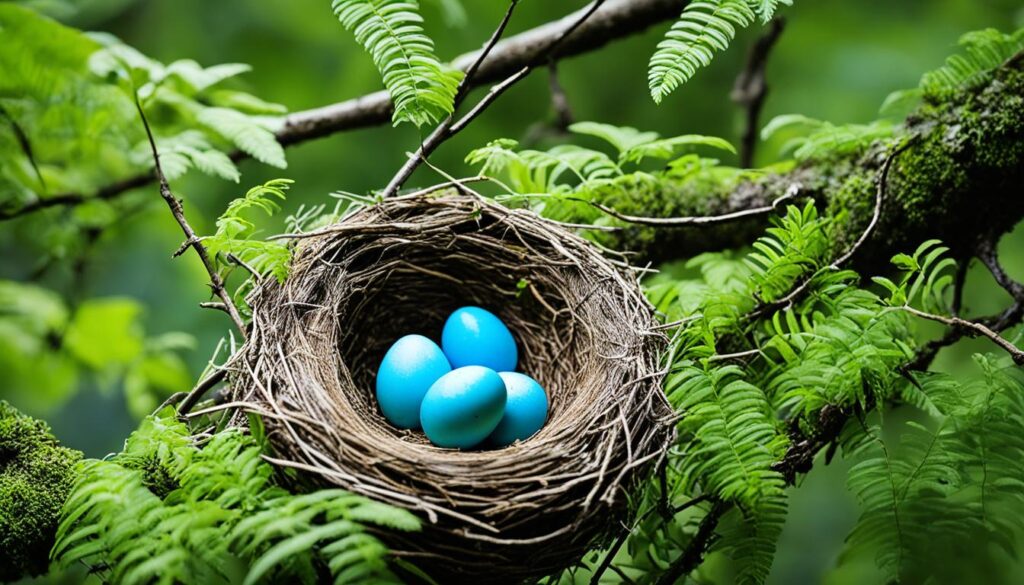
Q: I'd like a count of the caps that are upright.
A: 0